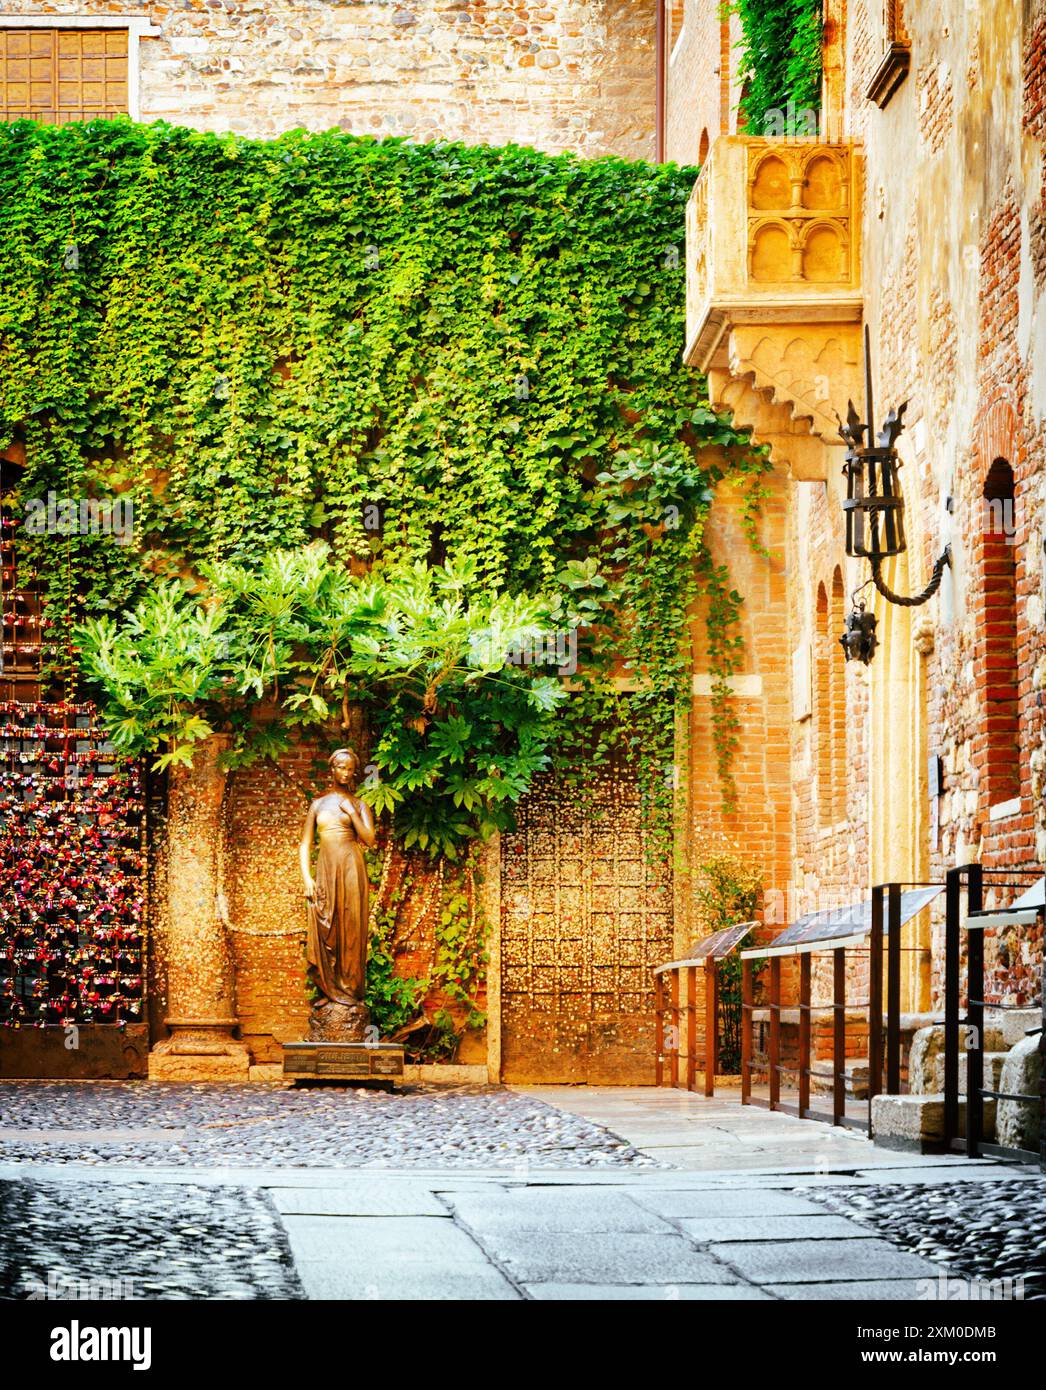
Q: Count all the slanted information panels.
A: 3